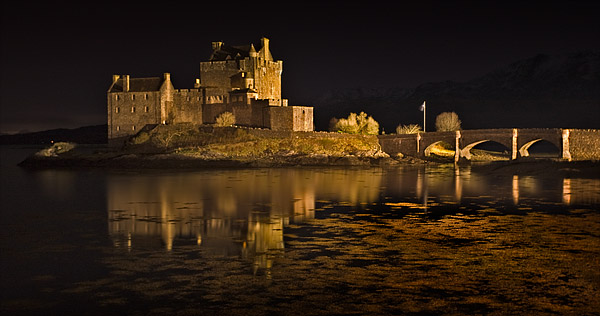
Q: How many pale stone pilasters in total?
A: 4